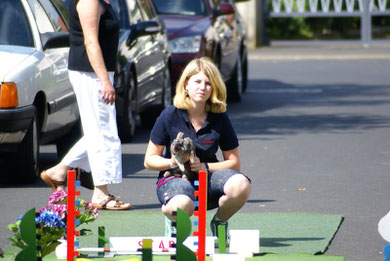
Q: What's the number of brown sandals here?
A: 2